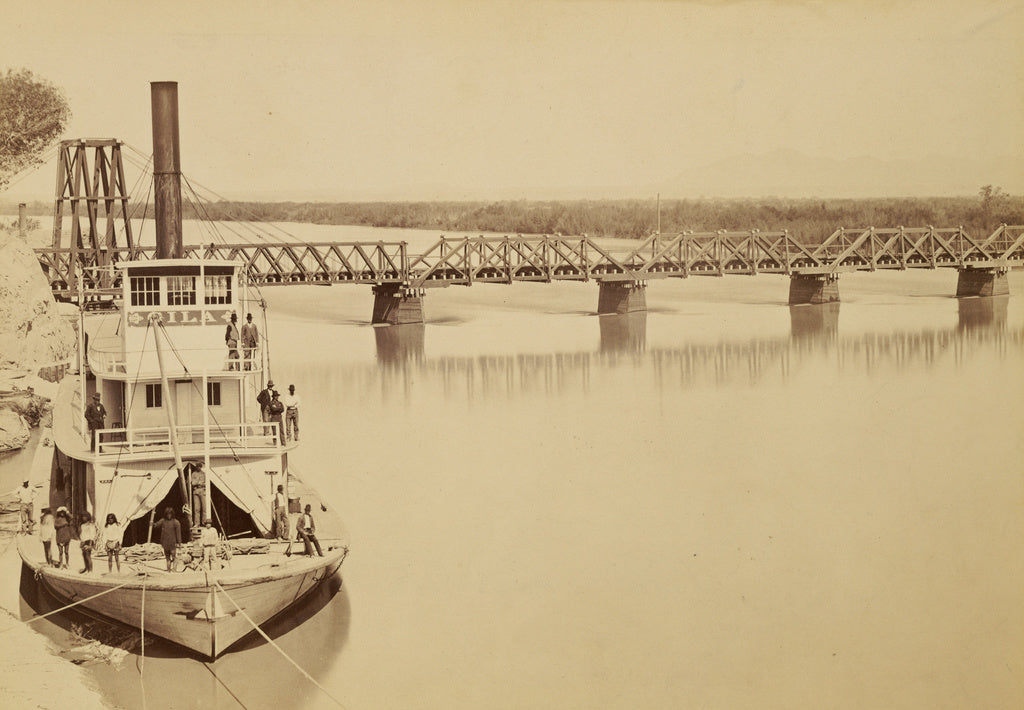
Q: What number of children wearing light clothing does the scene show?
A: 4